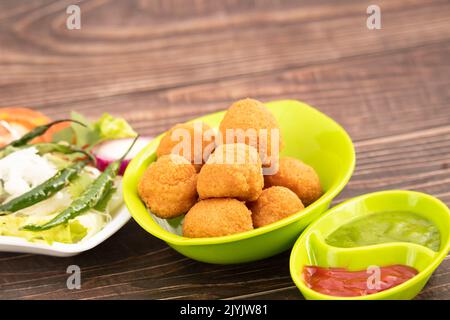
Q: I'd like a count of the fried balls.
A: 7